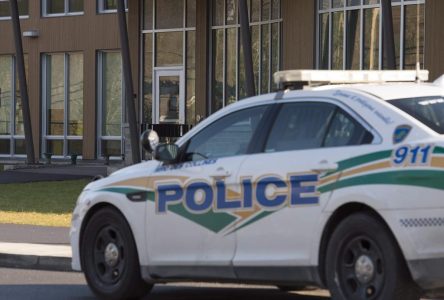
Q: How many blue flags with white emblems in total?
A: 0